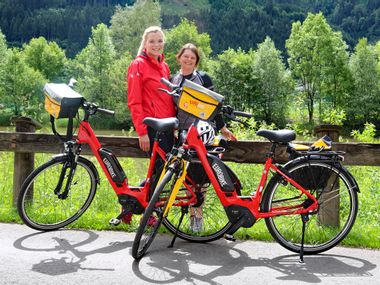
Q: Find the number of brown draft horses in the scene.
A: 0